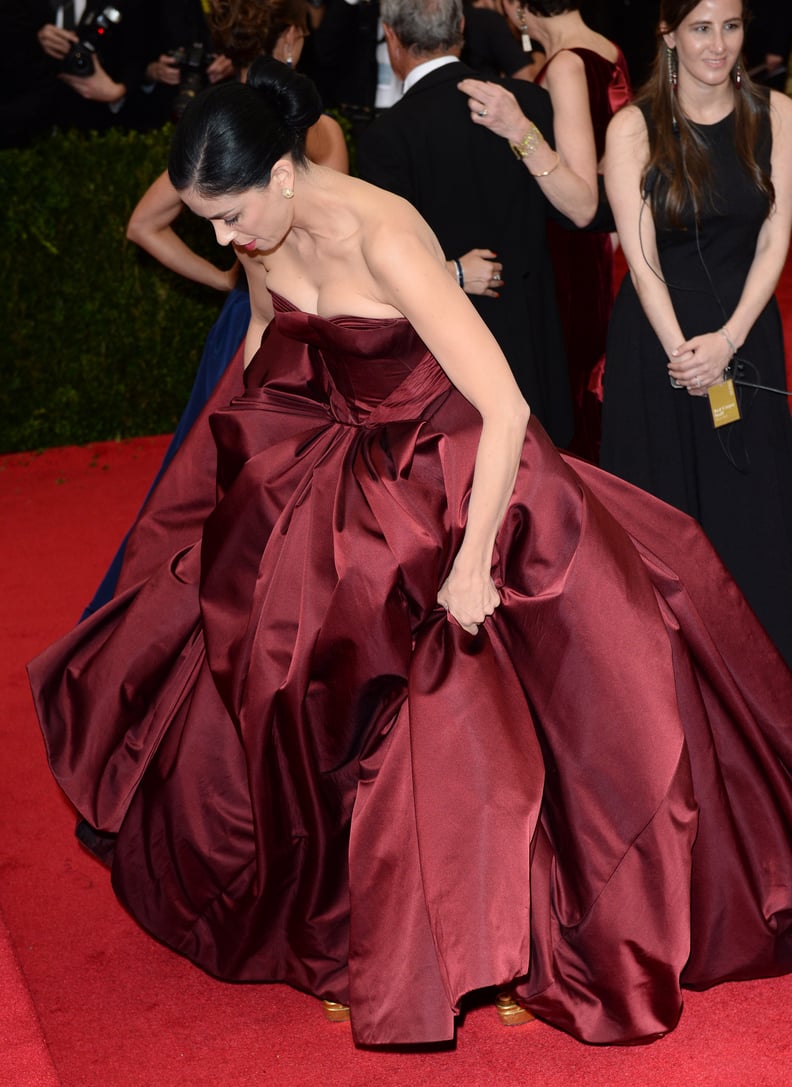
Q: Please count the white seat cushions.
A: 0